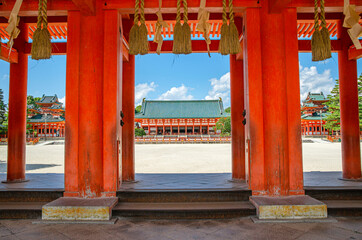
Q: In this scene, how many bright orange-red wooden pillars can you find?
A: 6